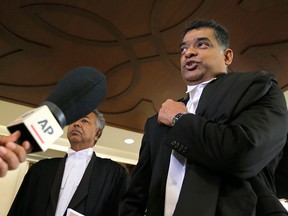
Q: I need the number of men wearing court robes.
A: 2